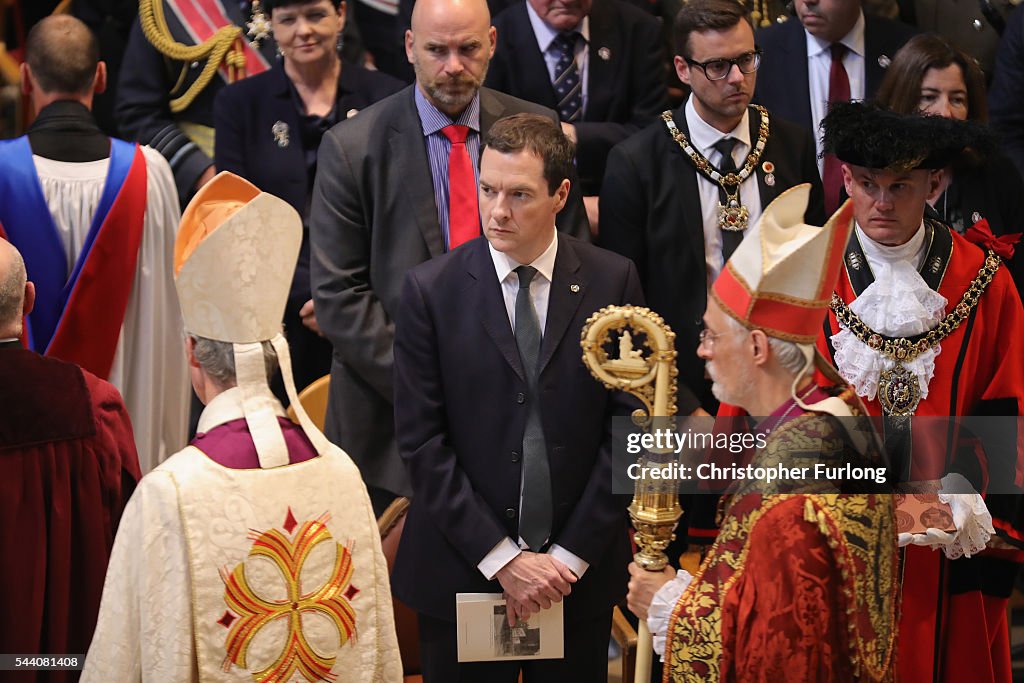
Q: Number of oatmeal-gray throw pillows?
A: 0